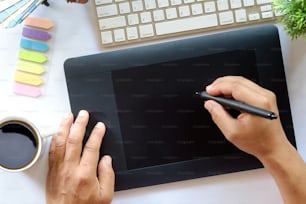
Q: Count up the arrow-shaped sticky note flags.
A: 7